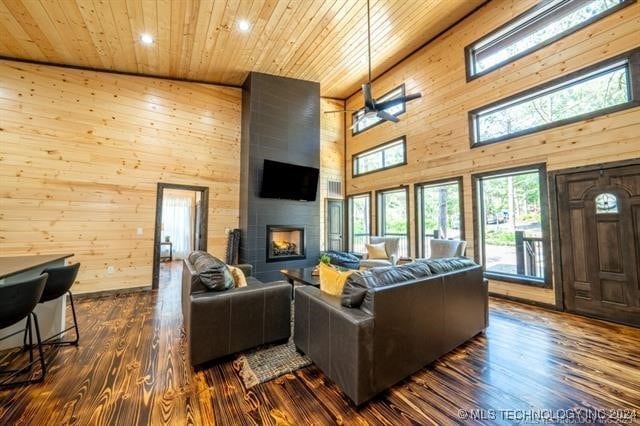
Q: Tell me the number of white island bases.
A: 1